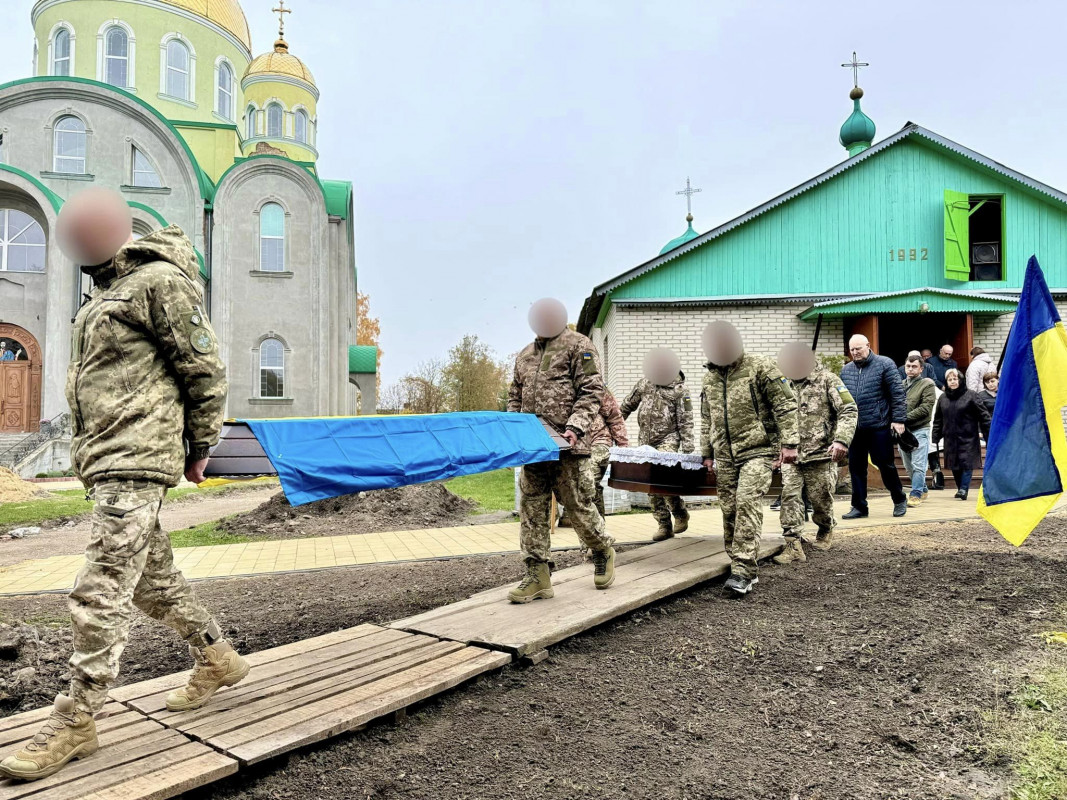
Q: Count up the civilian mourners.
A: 8